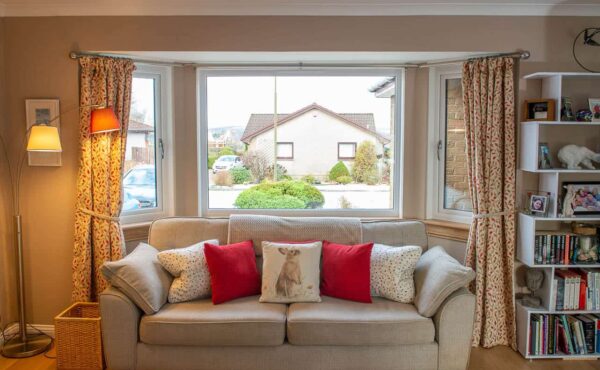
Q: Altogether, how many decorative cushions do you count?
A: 7